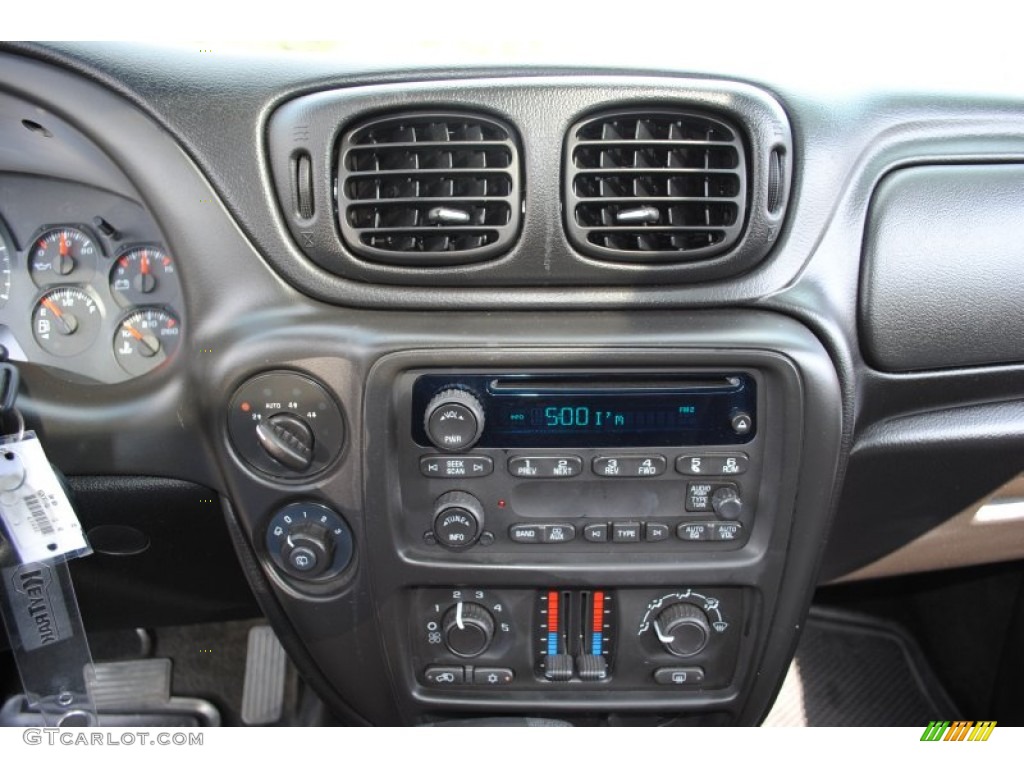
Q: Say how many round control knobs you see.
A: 7